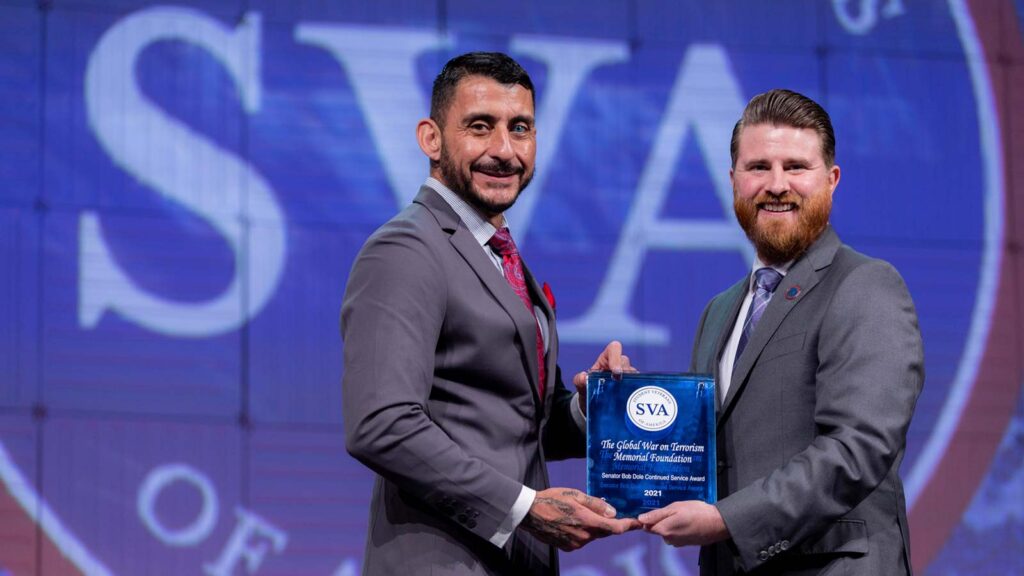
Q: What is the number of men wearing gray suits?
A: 2